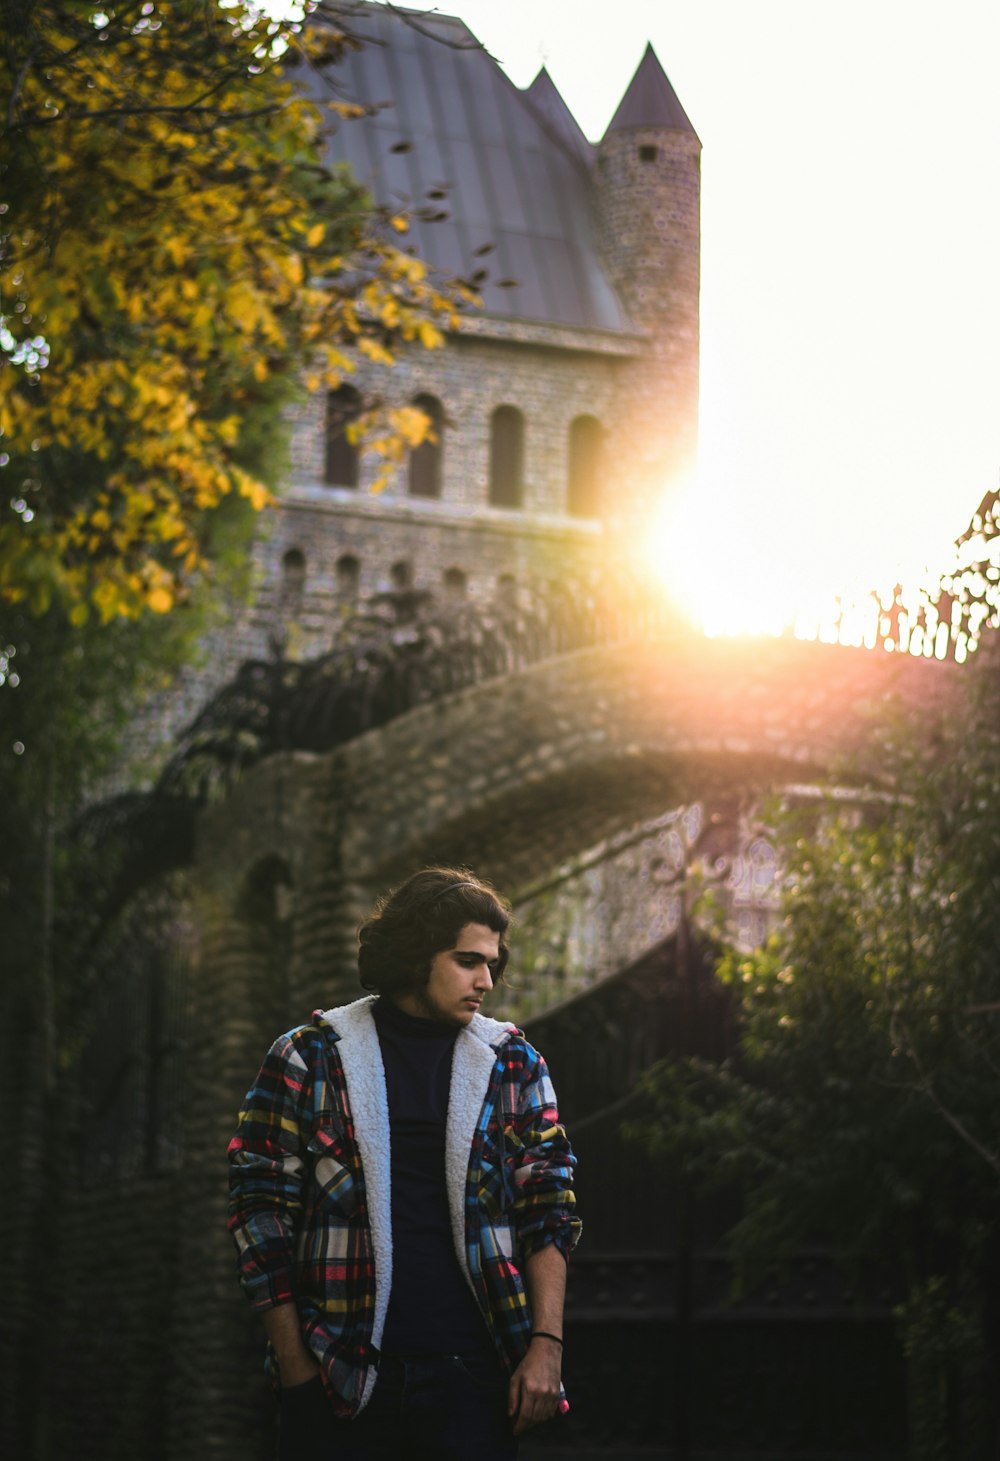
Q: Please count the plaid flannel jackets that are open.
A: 1